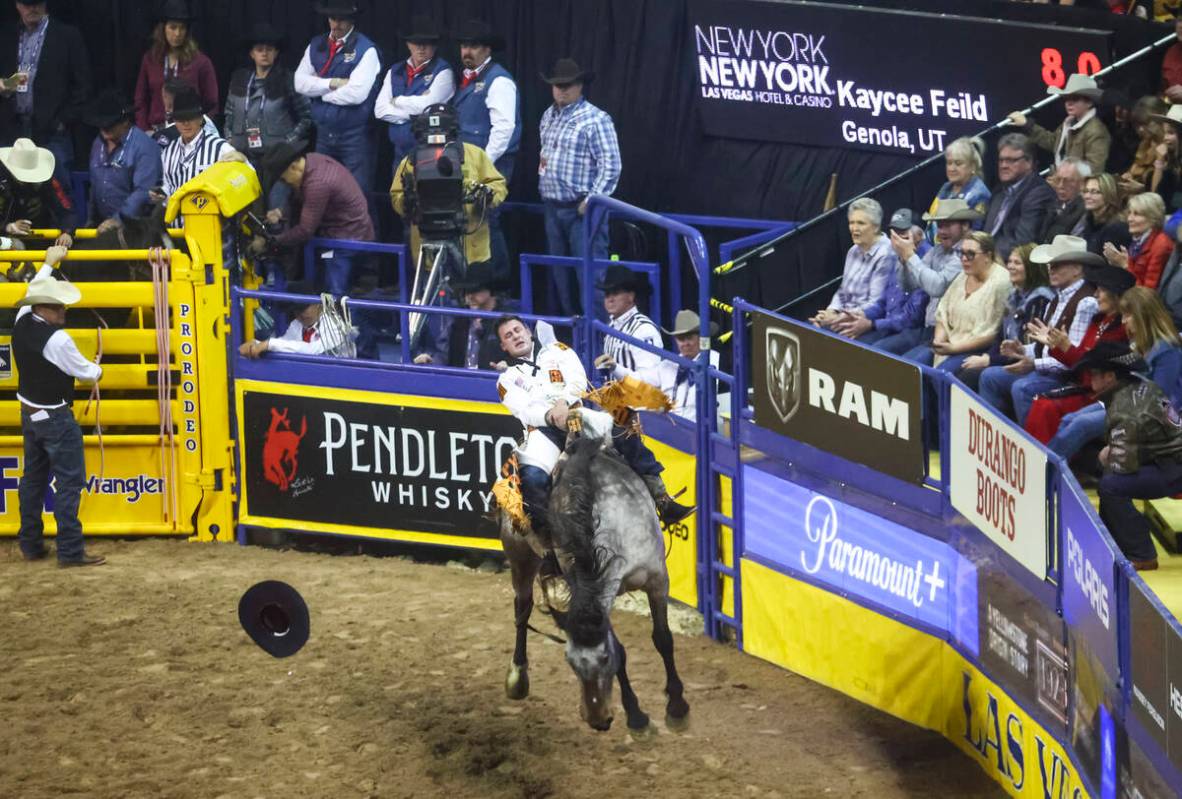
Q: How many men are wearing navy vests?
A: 3